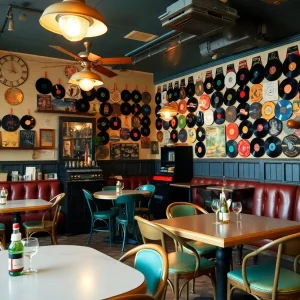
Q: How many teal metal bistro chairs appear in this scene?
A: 4